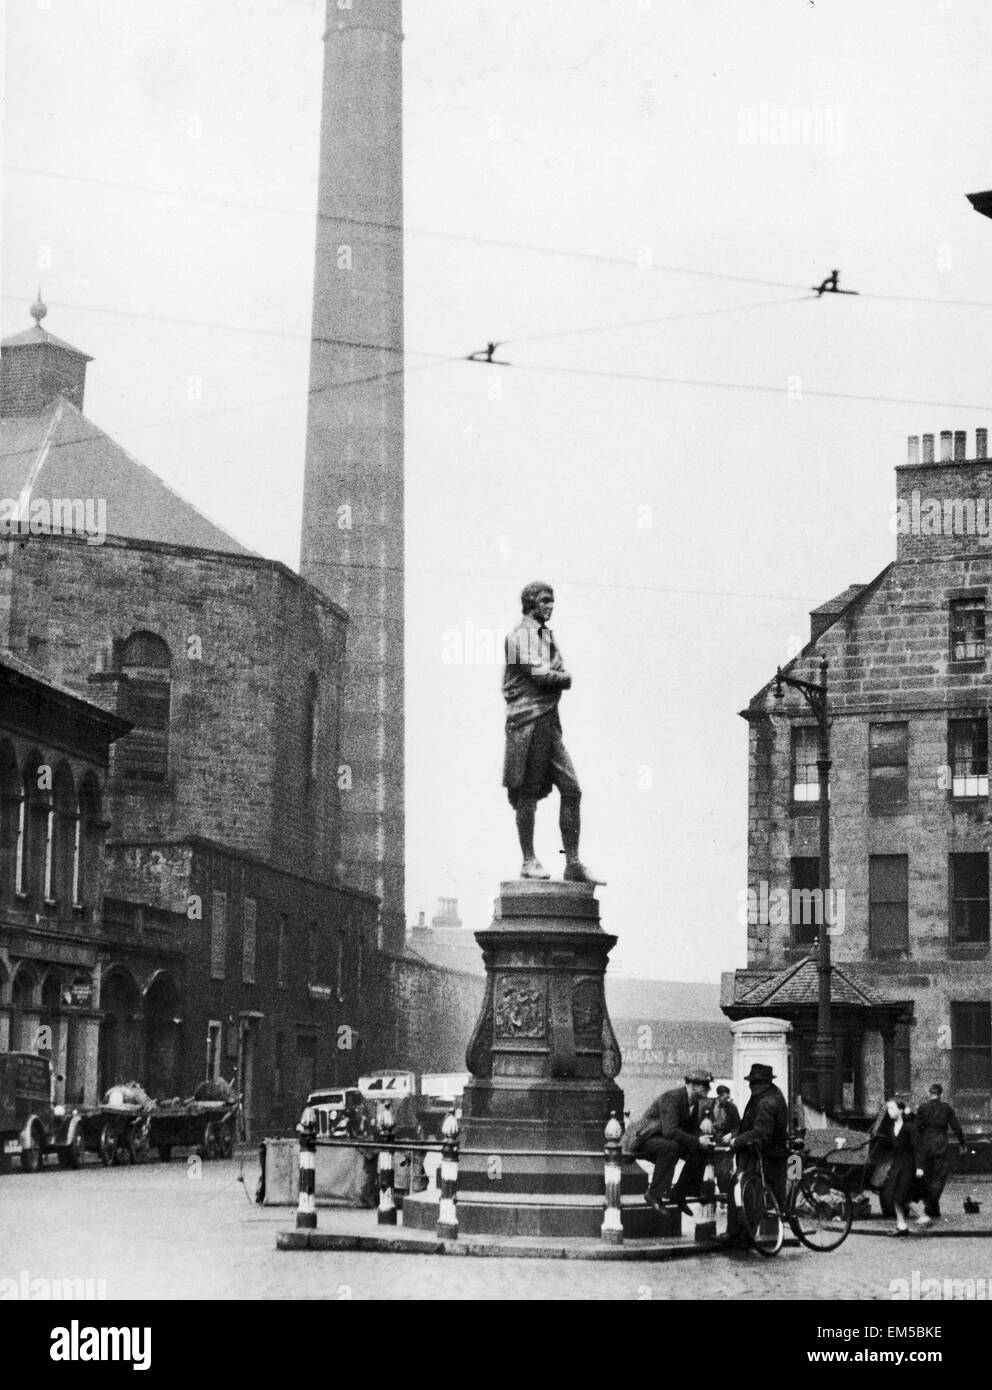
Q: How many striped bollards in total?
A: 5